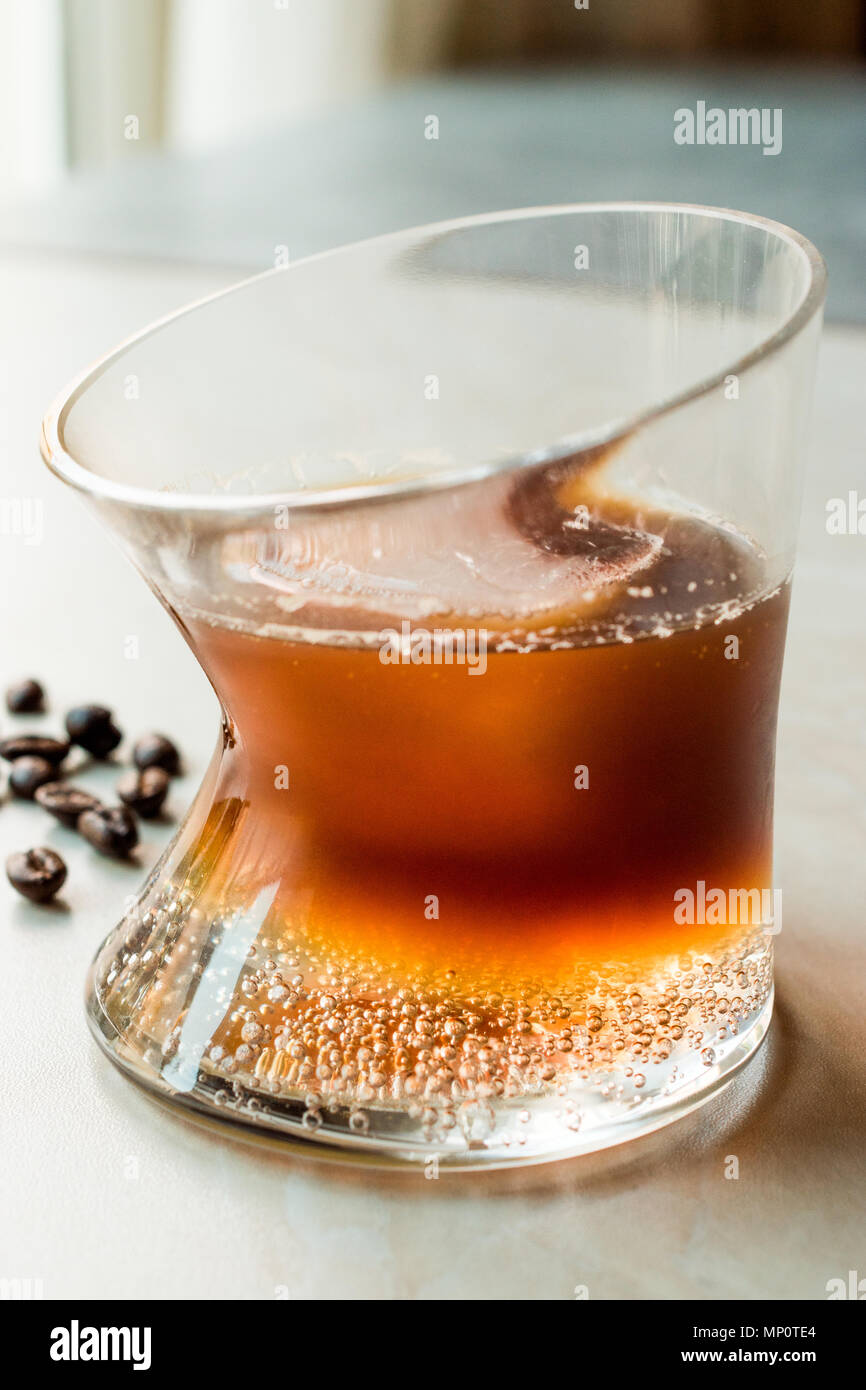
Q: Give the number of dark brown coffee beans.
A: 9